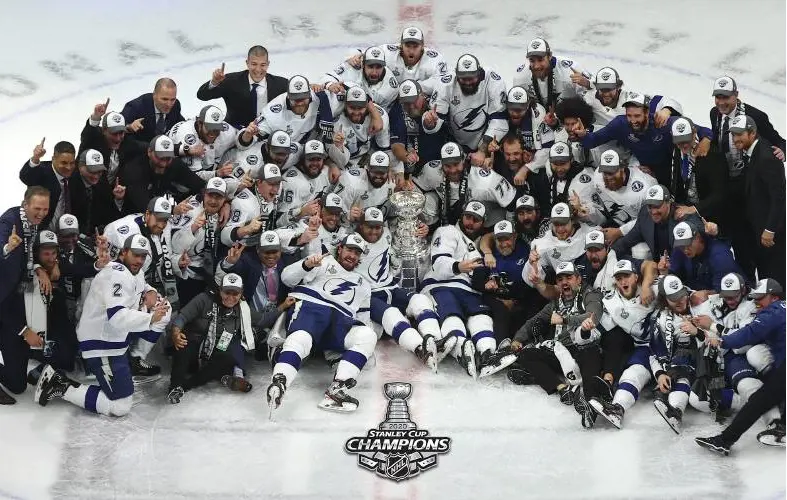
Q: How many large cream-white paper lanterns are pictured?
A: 0